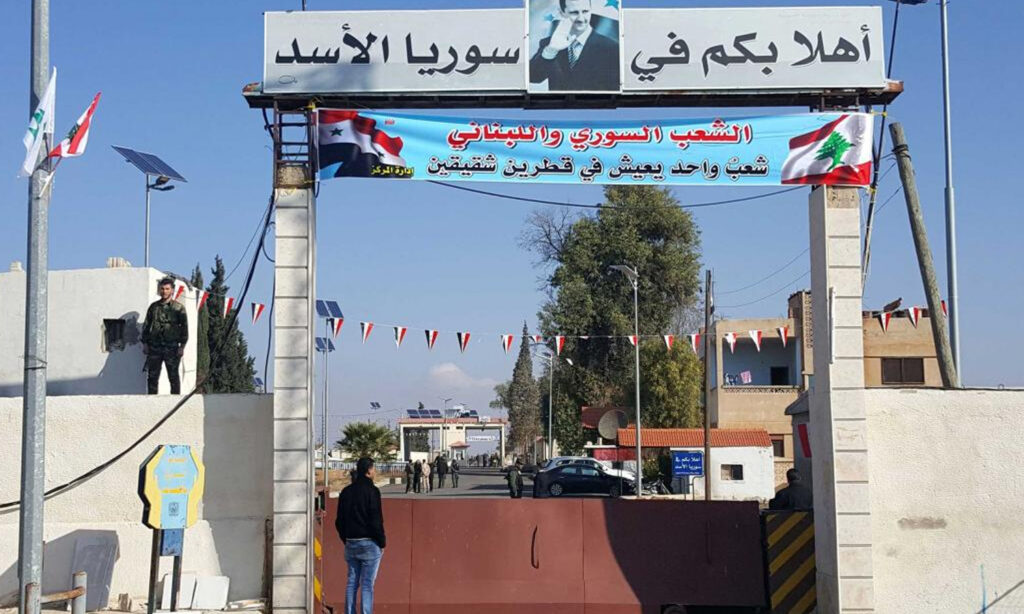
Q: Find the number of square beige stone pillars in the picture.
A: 2